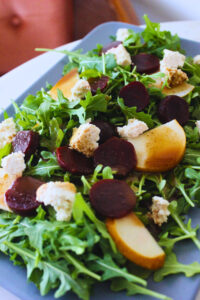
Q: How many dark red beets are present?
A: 11